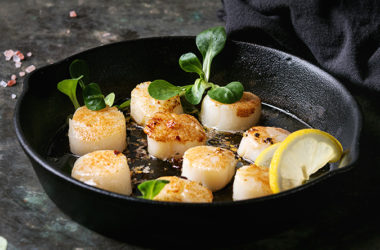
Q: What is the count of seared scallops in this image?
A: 9